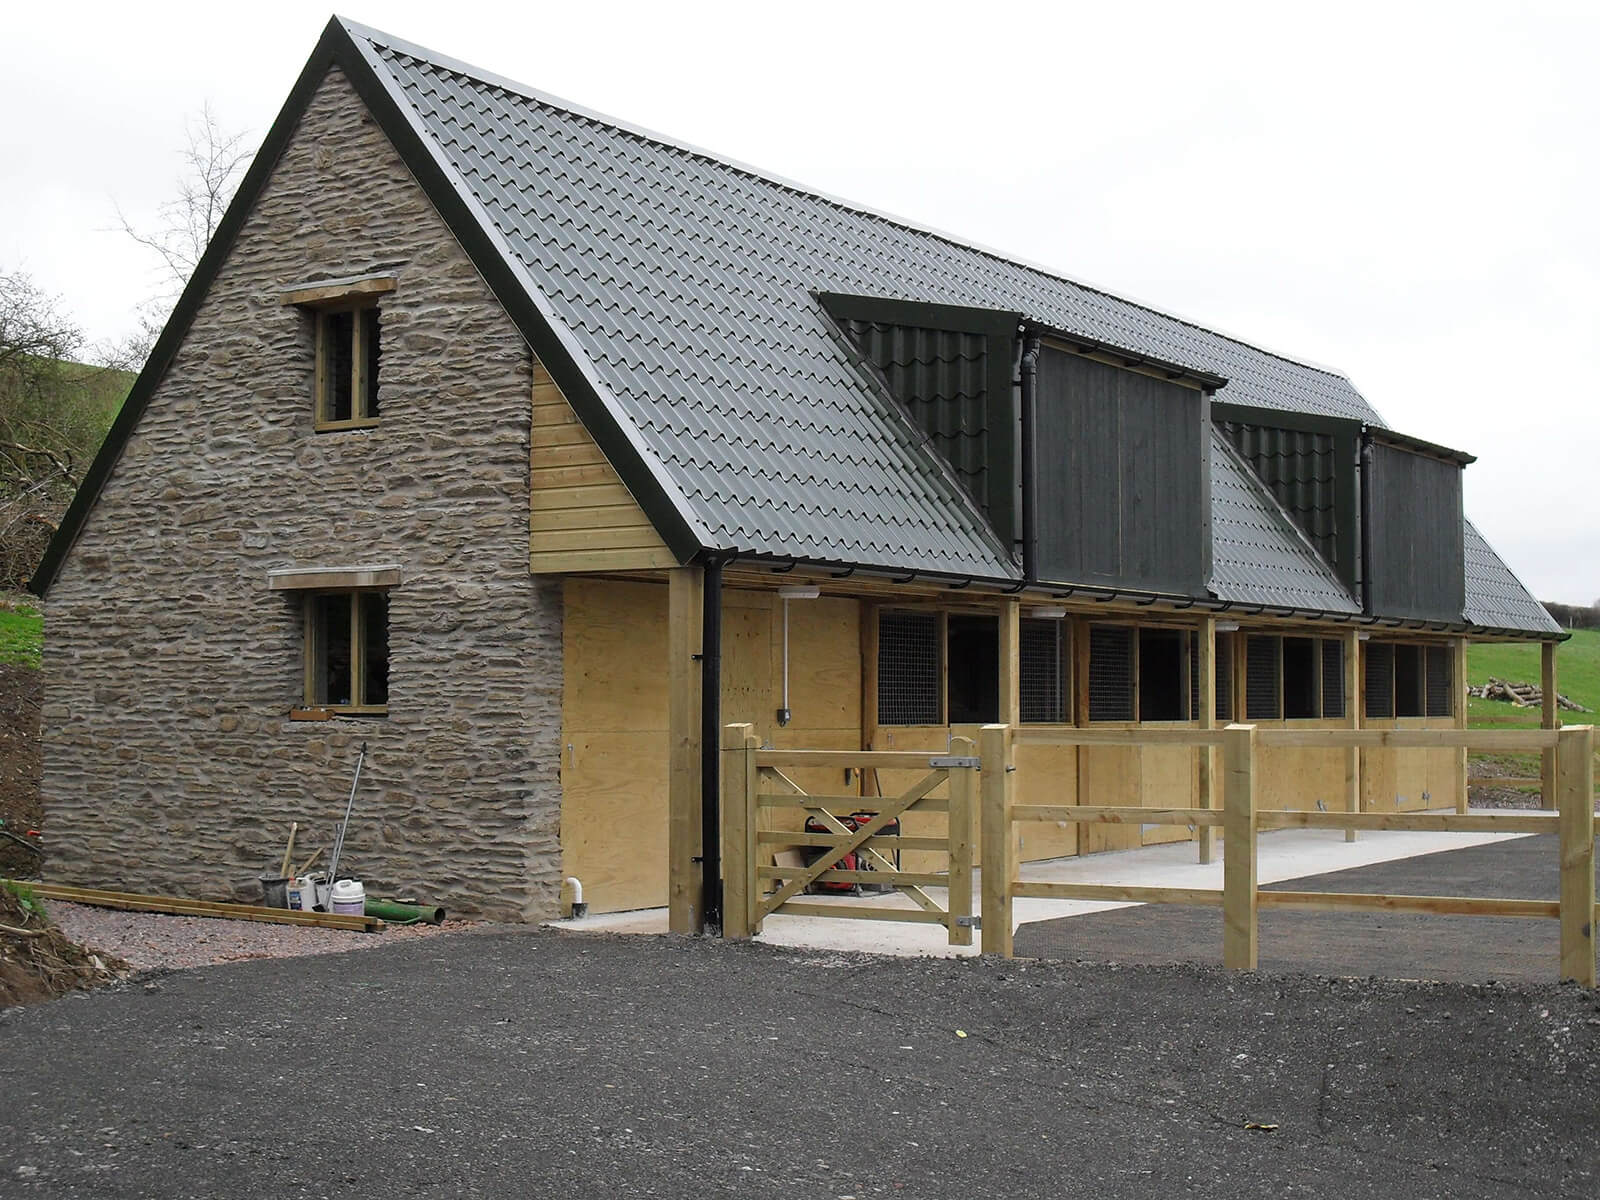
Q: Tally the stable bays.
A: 4